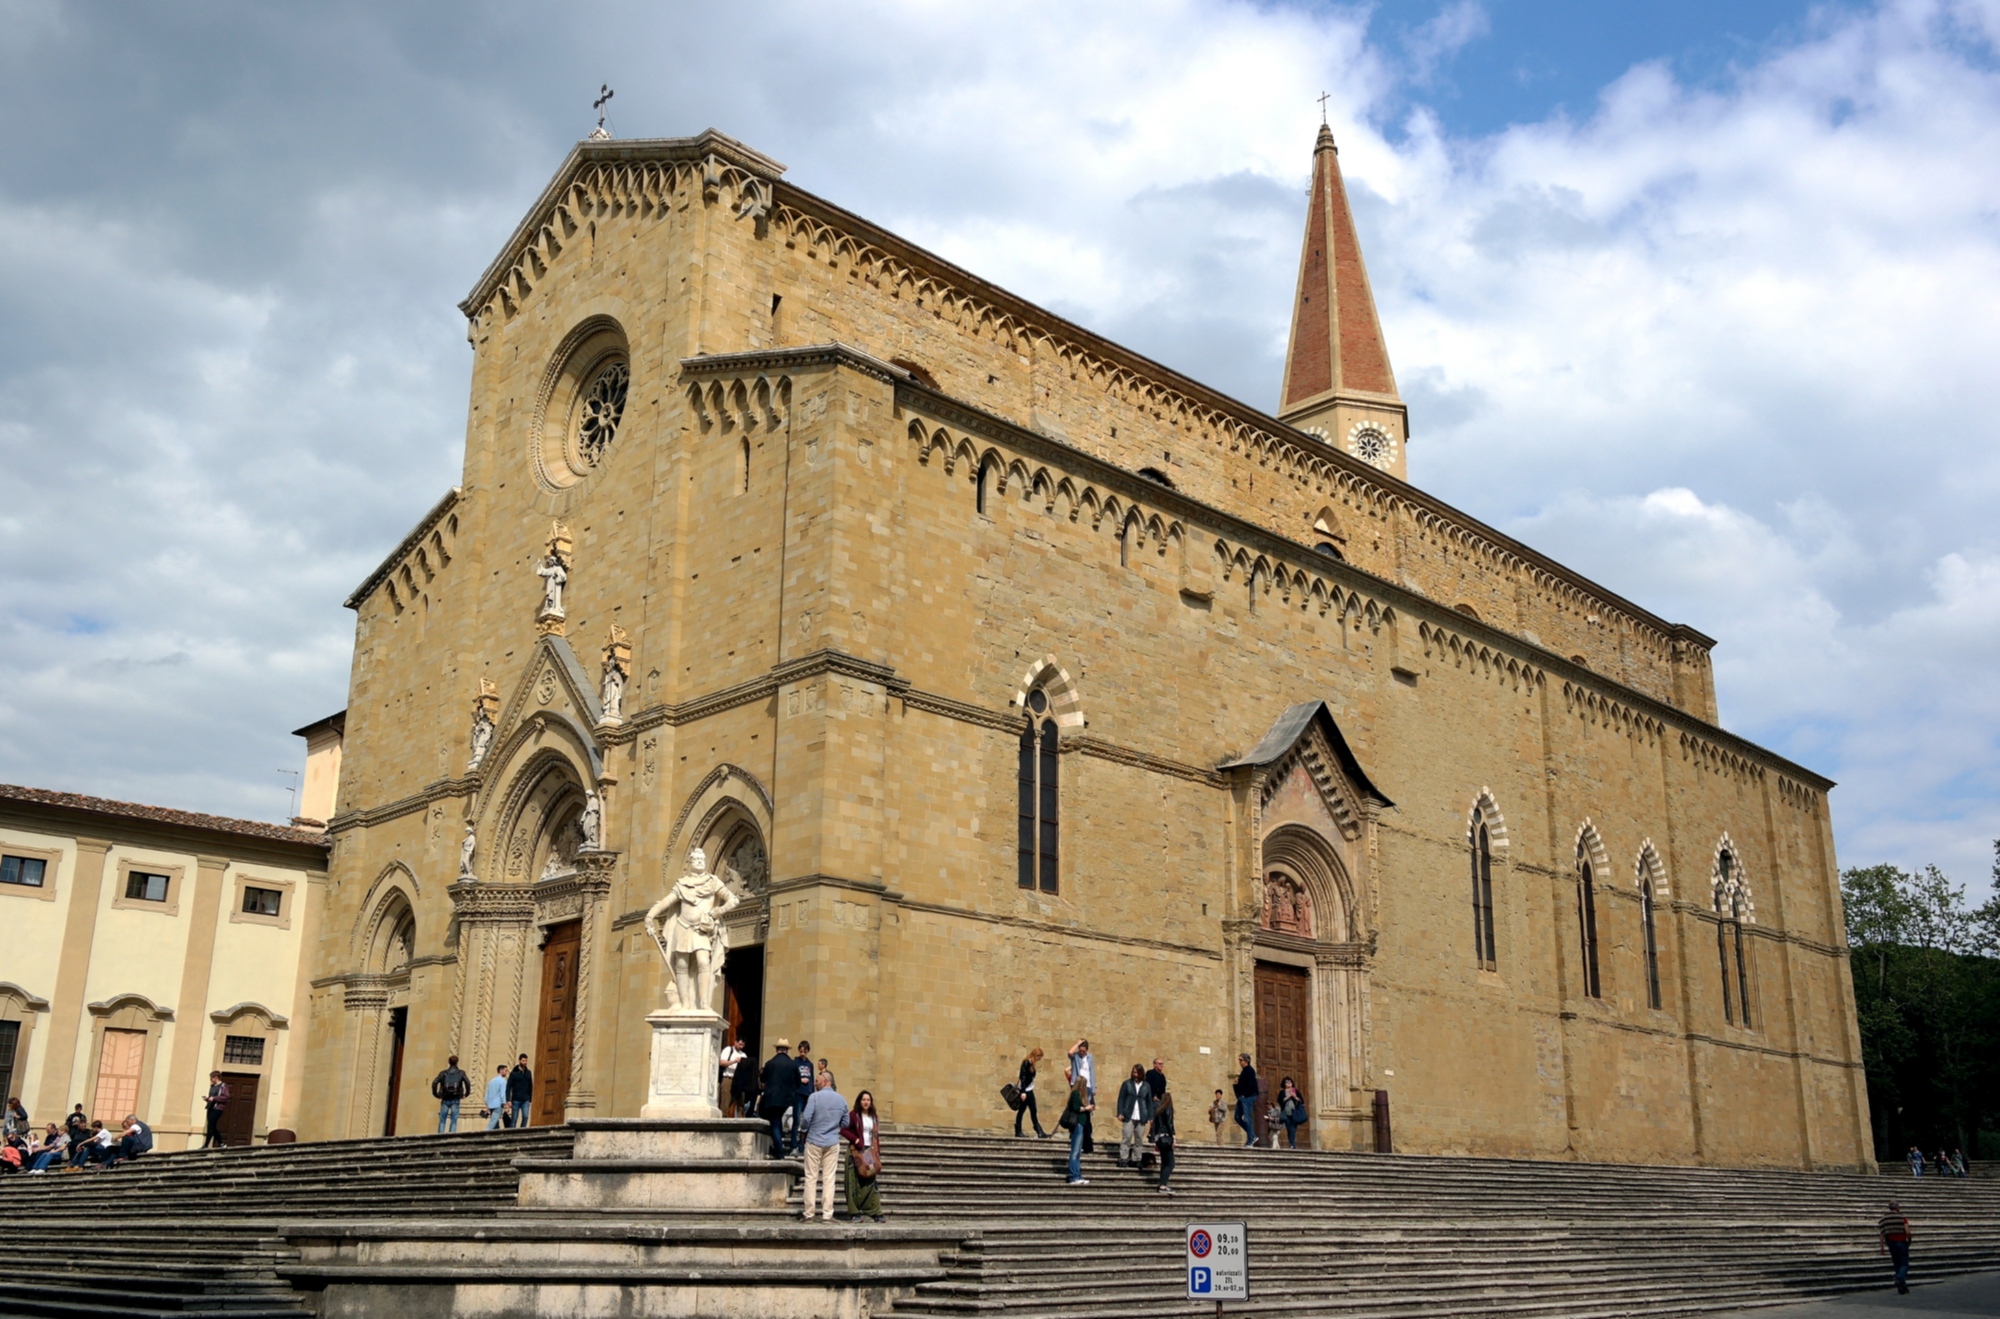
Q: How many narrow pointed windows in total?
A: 5